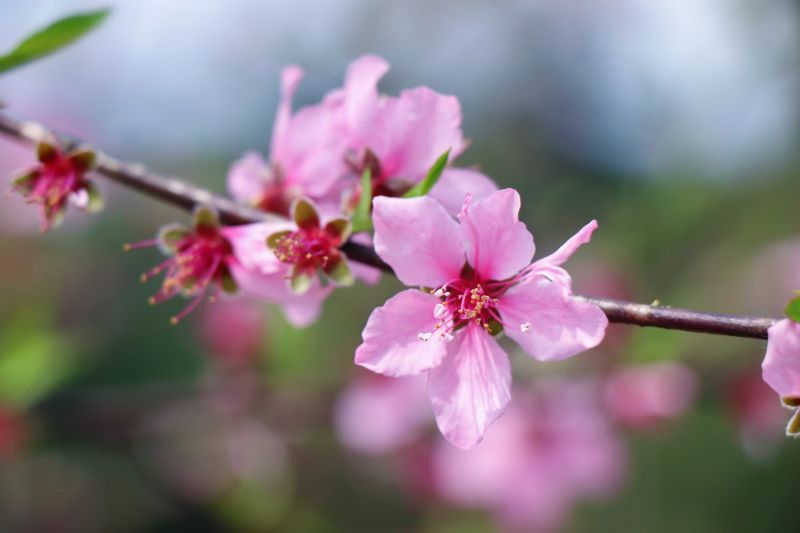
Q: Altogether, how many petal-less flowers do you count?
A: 3